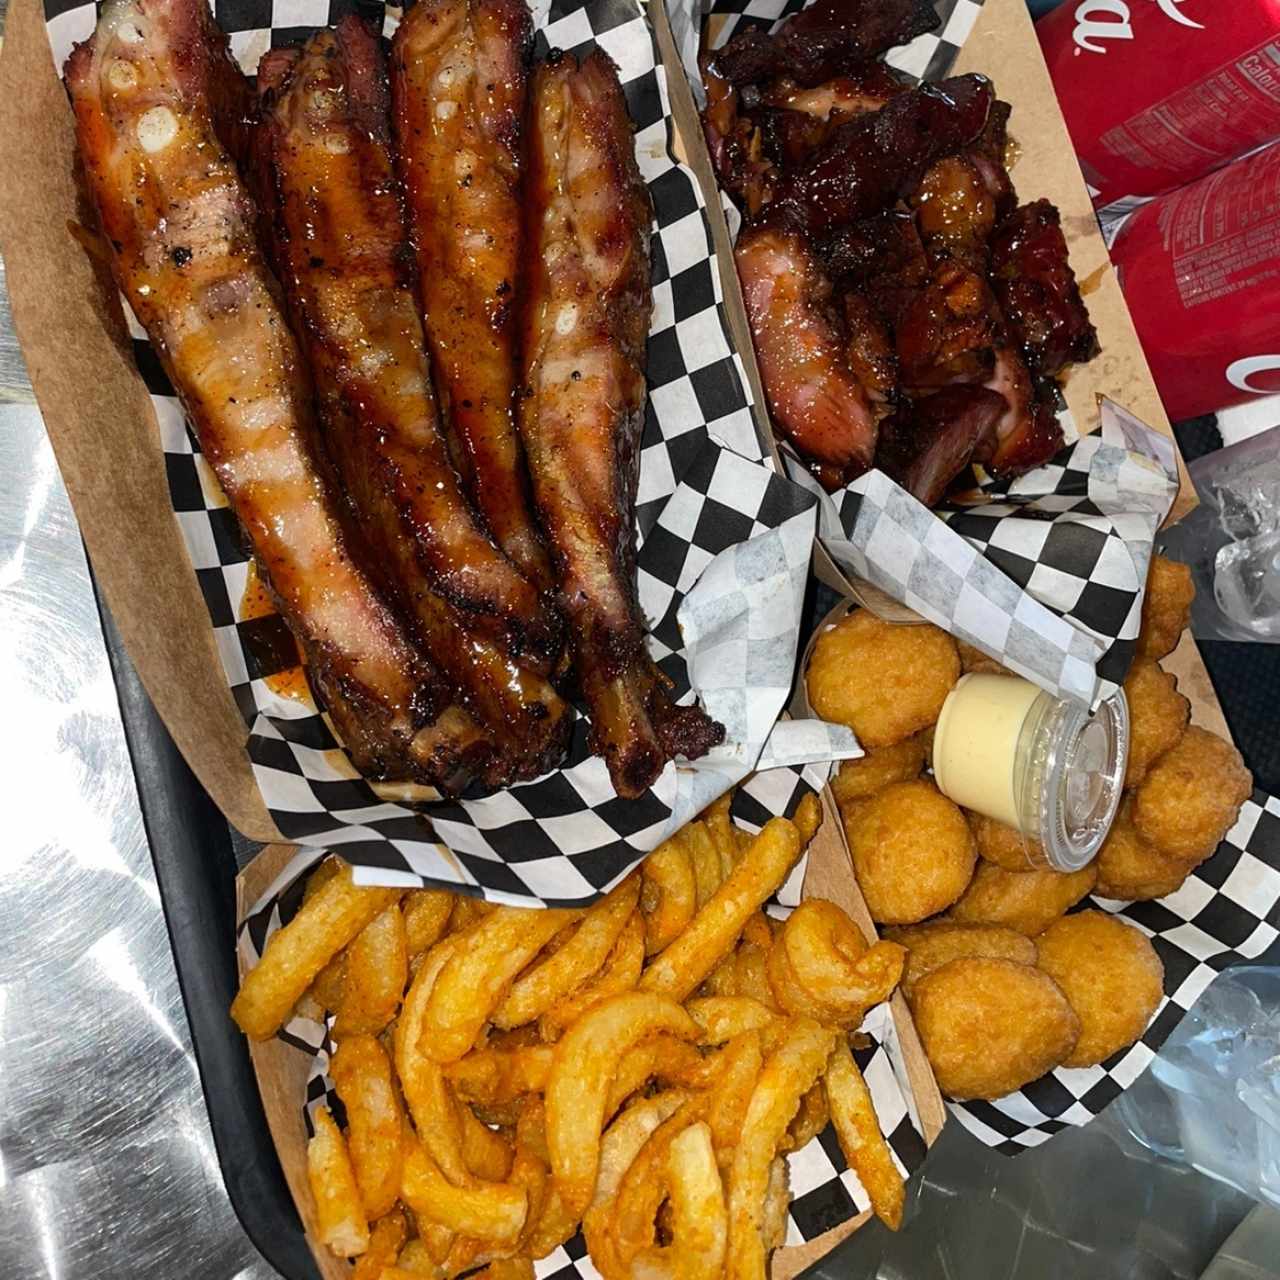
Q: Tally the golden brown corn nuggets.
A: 13